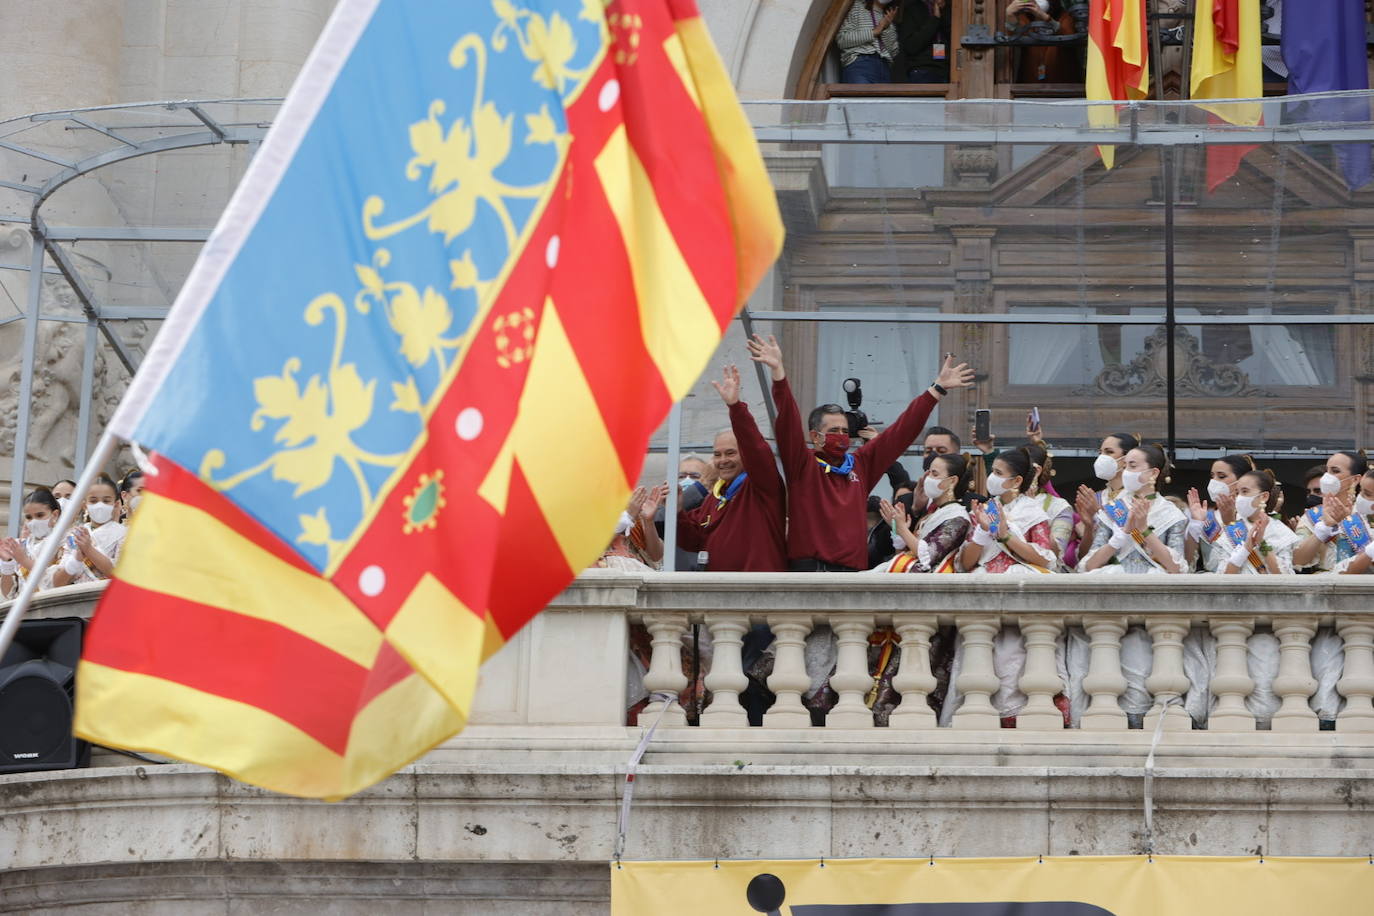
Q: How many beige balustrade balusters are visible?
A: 12